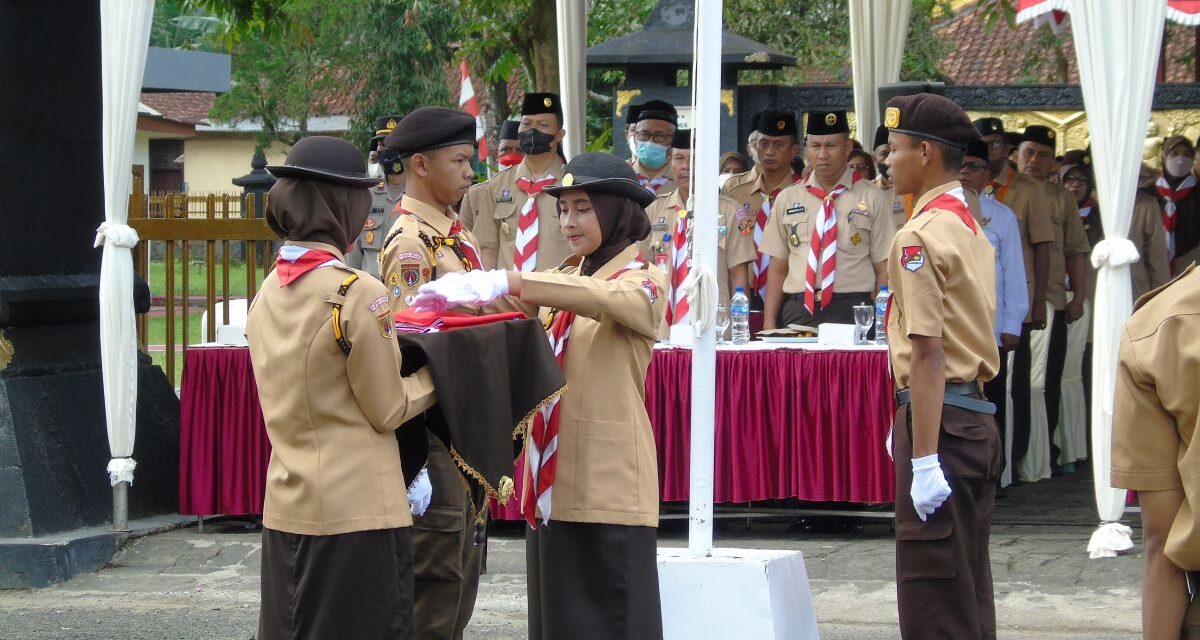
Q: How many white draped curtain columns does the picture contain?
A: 4